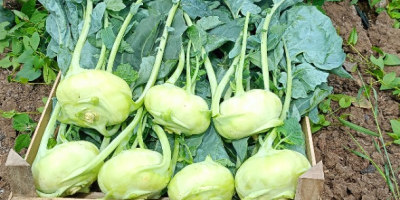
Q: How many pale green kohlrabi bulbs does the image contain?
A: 7